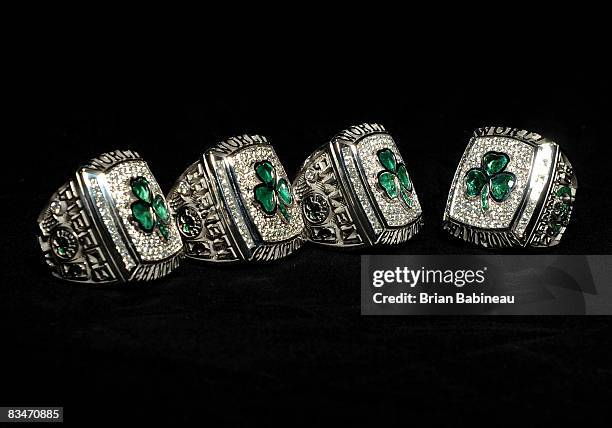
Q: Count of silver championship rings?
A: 4